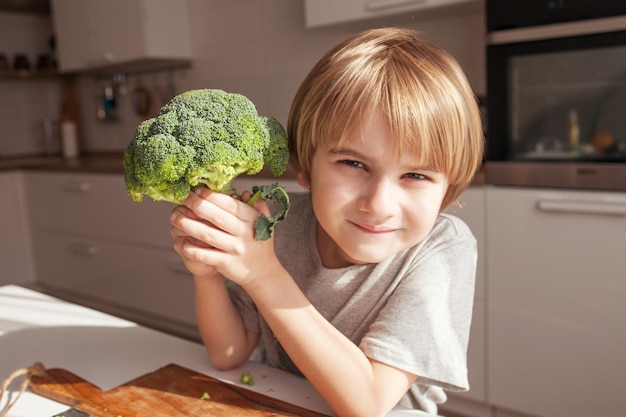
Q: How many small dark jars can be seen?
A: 3